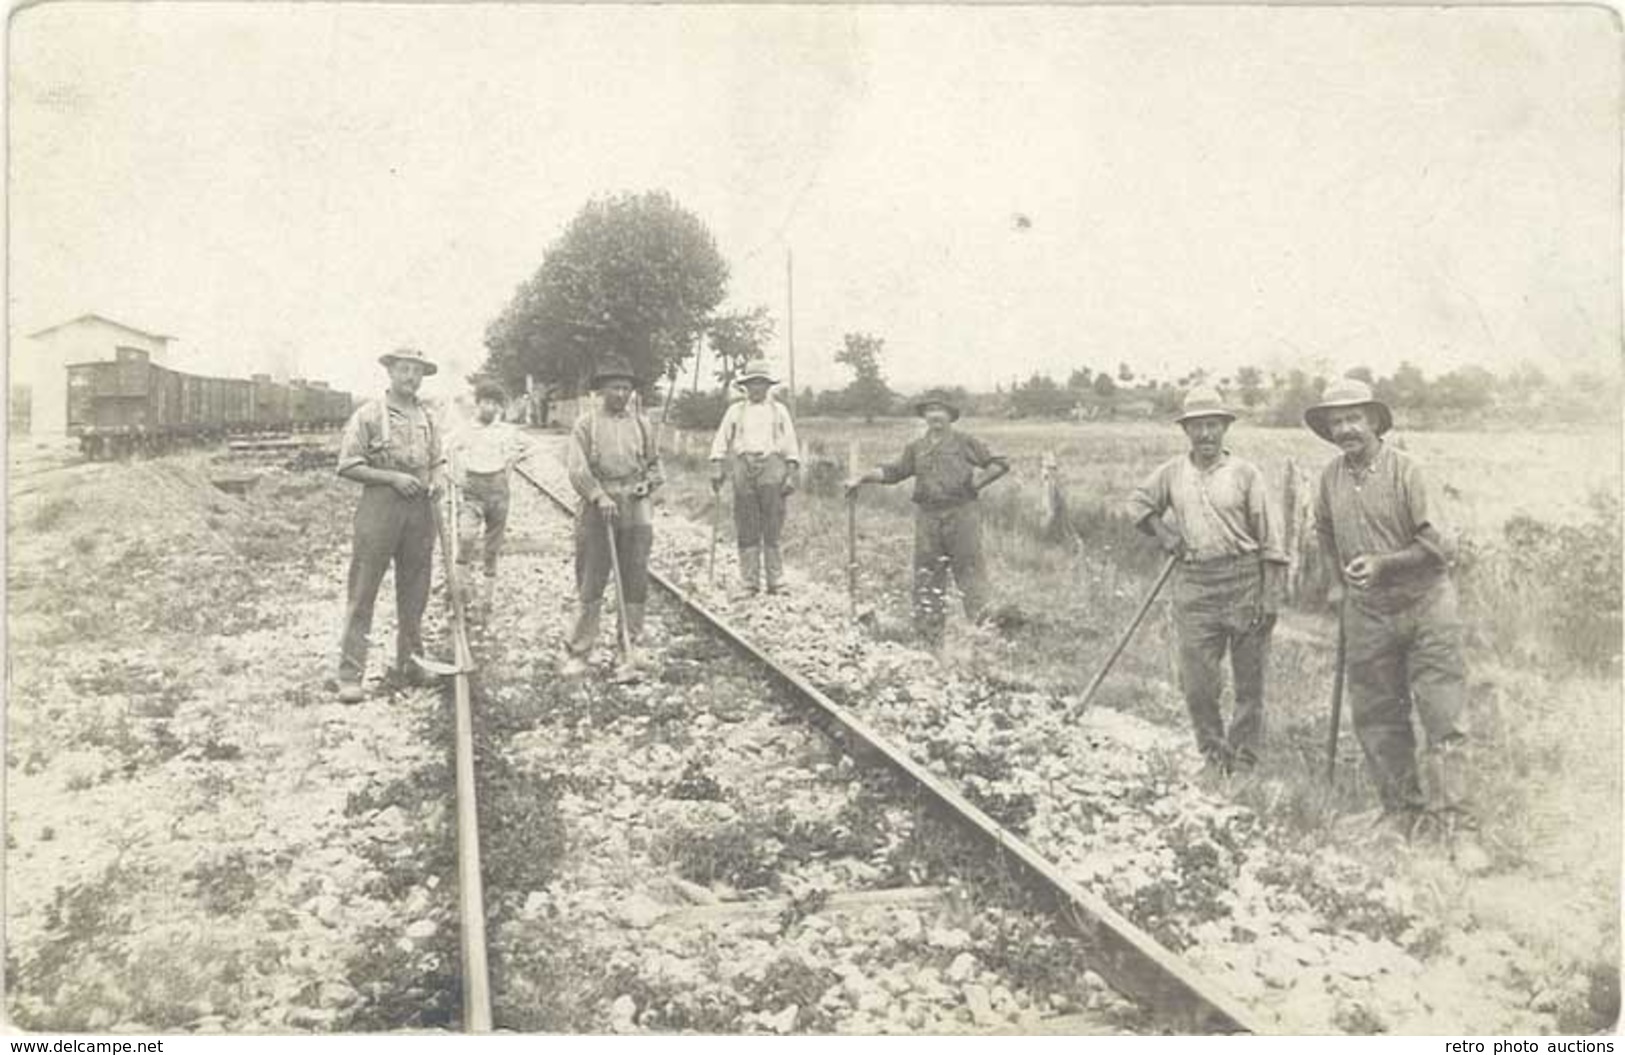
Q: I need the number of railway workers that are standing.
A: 7